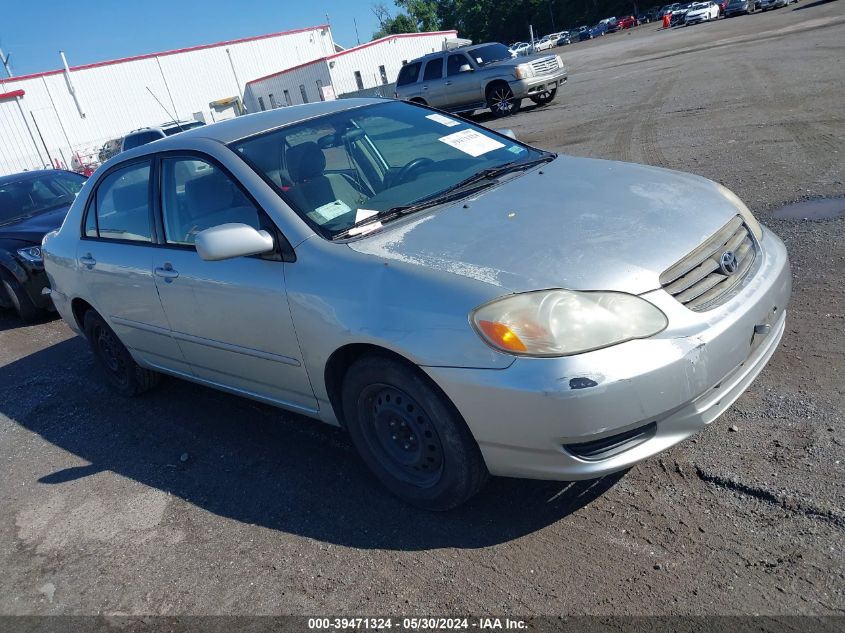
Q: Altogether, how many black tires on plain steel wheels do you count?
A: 2